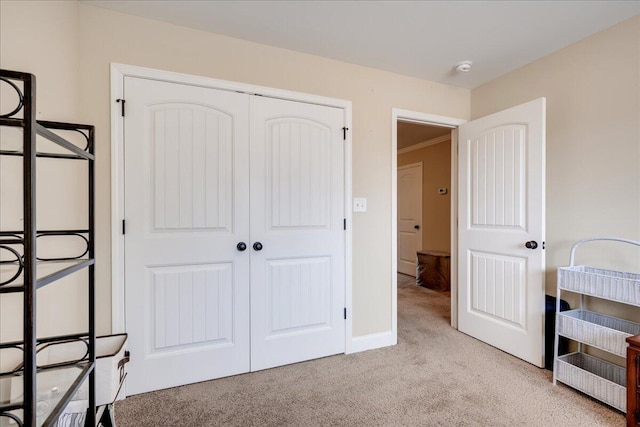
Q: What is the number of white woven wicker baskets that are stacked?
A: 3